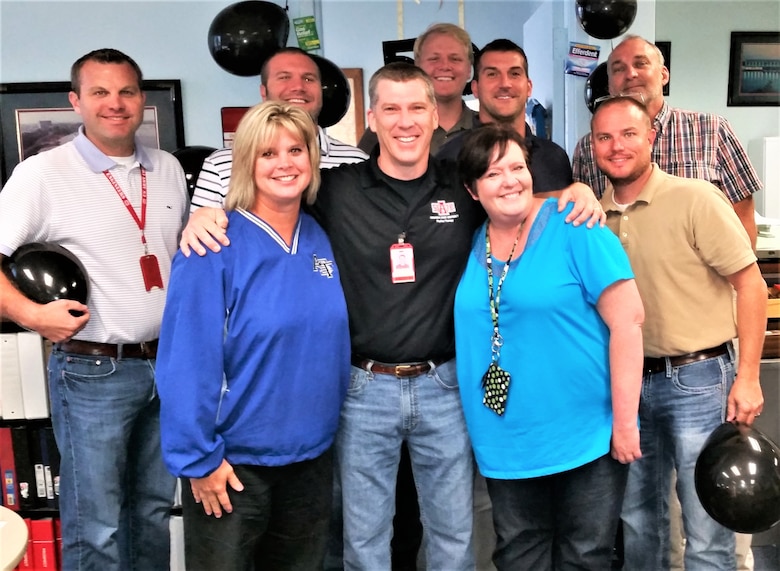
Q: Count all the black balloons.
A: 7